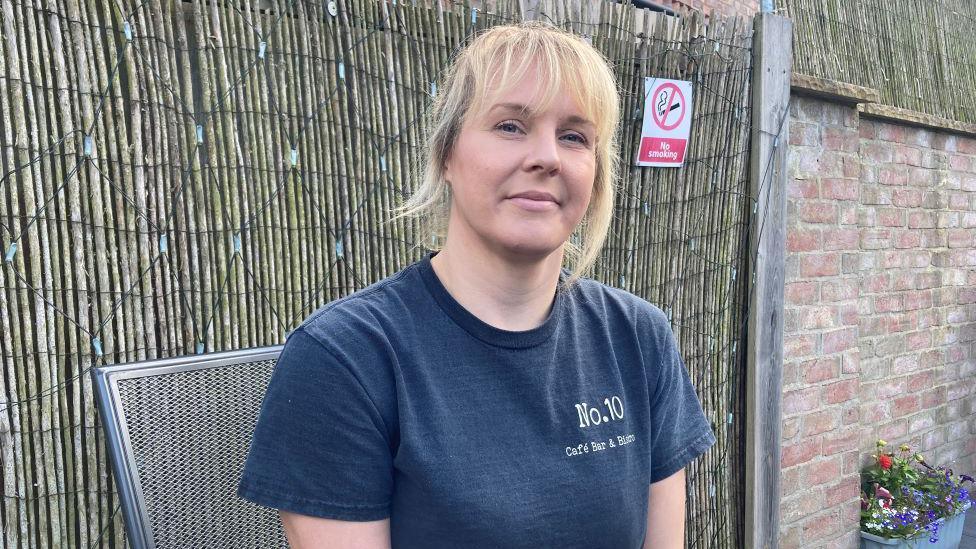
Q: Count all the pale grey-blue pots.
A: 1